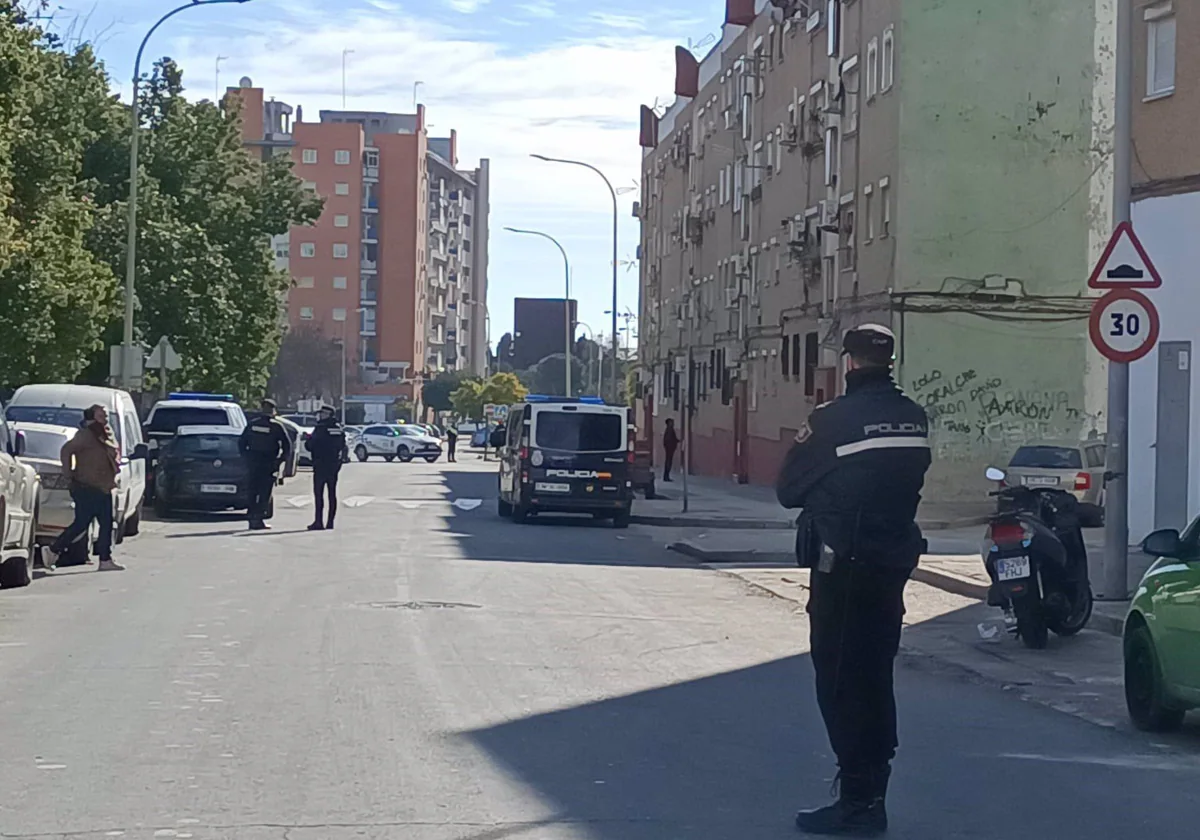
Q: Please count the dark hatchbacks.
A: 1